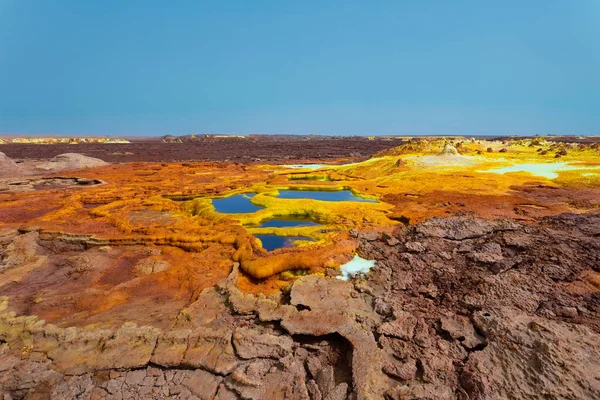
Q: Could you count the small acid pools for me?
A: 4